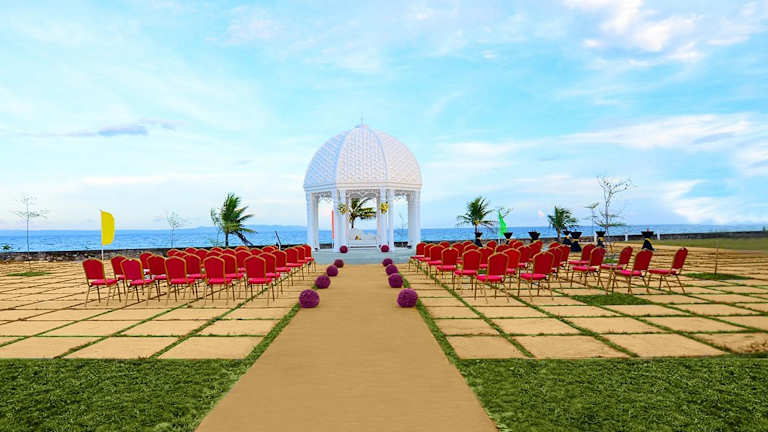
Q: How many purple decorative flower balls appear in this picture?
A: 10